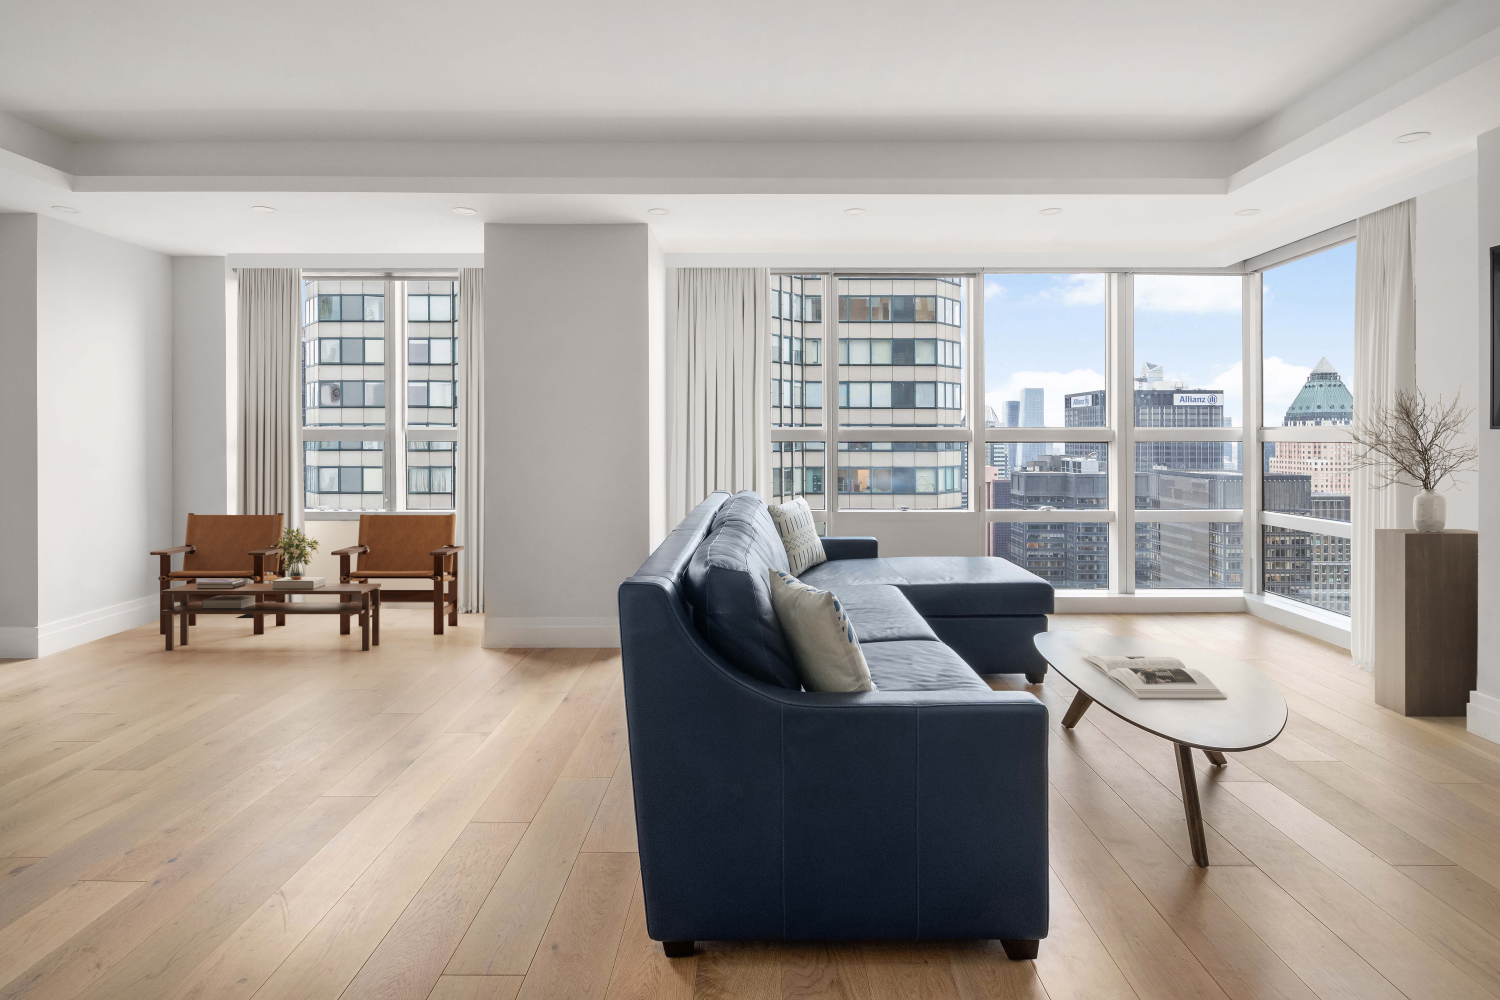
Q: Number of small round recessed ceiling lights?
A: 8